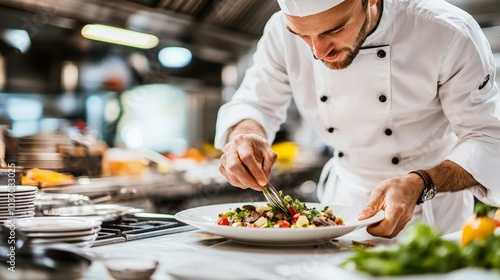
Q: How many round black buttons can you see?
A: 7